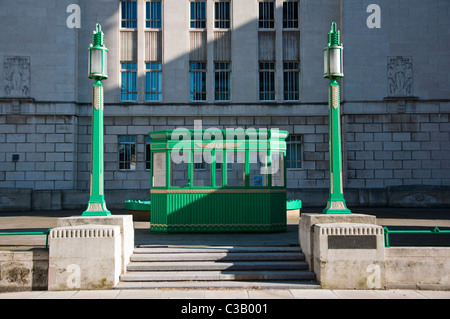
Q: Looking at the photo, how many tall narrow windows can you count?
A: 12